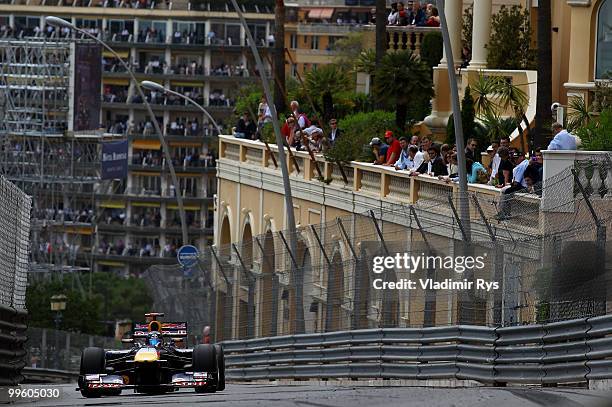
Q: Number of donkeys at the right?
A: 0